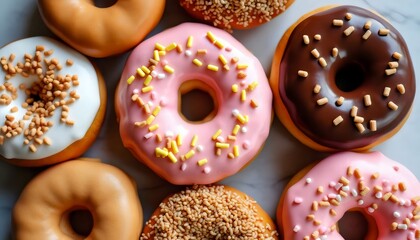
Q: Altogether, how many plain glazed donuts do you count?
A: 2